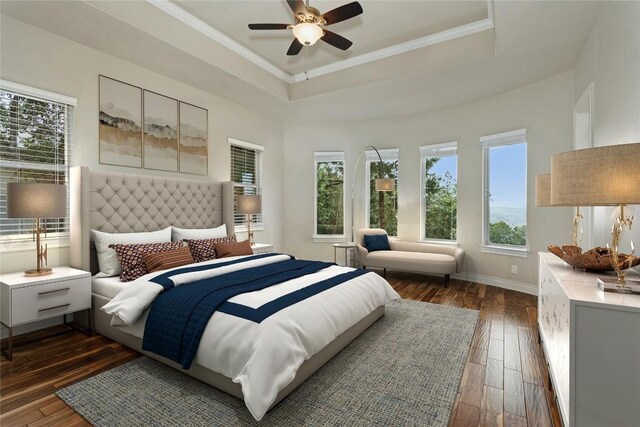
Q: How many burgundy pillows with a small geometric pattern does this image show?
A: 2